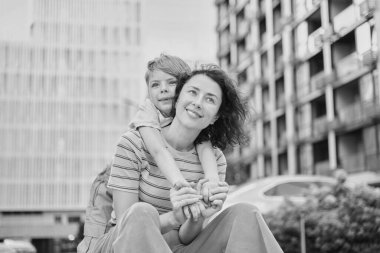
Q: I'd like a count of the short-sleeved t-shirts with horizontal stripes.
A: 1